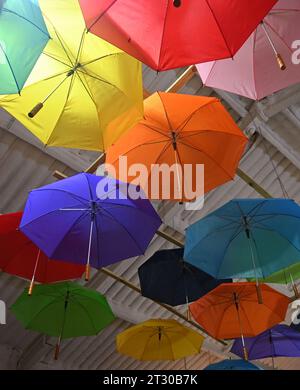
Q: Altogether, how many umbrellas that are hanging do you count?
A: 15